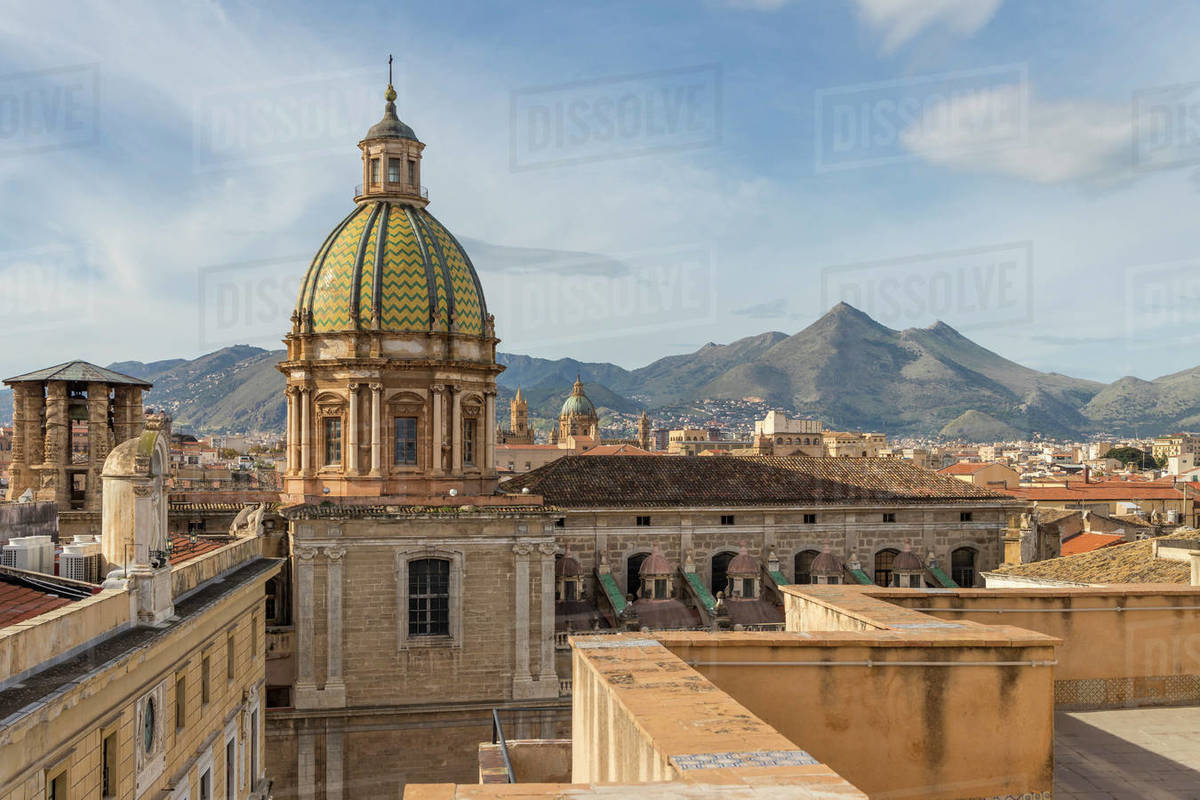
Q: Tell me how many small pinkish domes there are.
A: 5